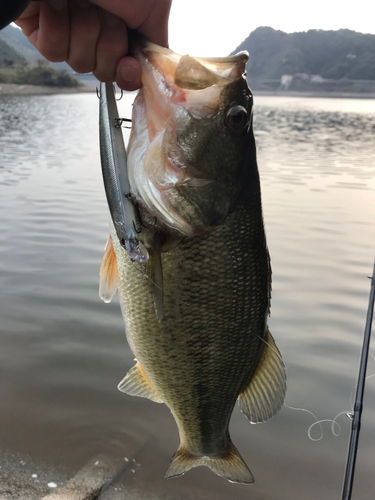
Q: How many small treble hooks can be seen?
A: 3